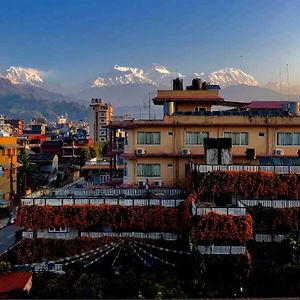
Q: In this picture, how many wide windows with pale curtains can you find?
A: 5